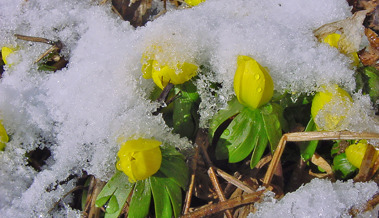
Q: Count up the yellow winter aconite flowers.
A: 9